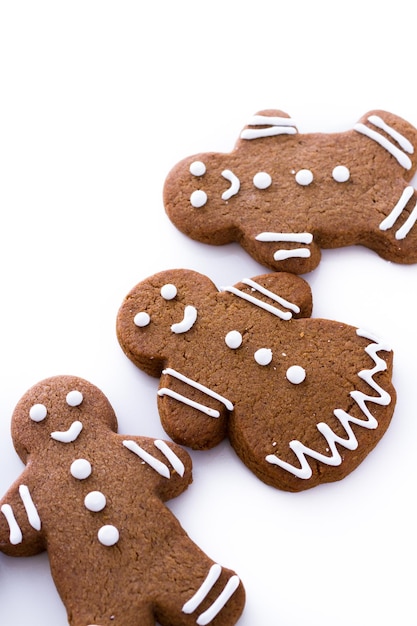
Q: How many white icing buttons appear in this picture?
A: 9